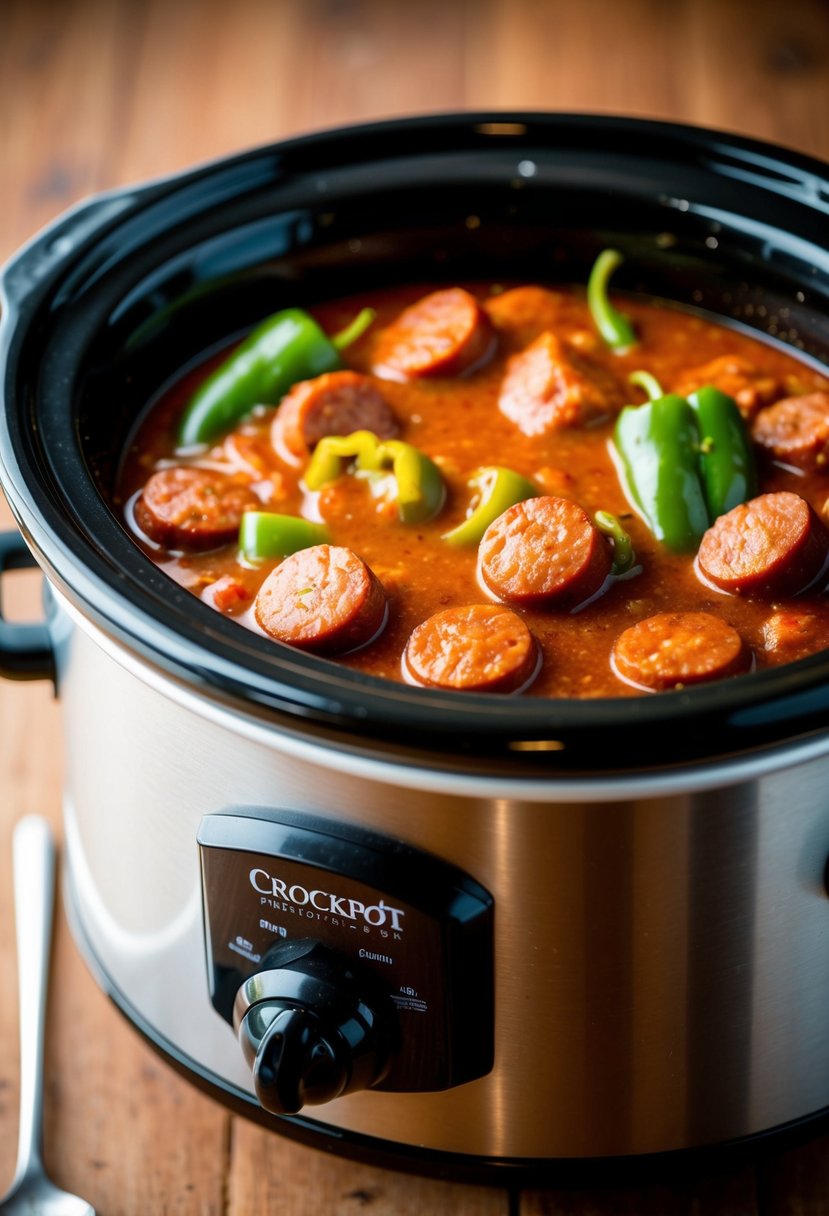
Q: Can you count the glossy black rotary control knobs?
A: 1